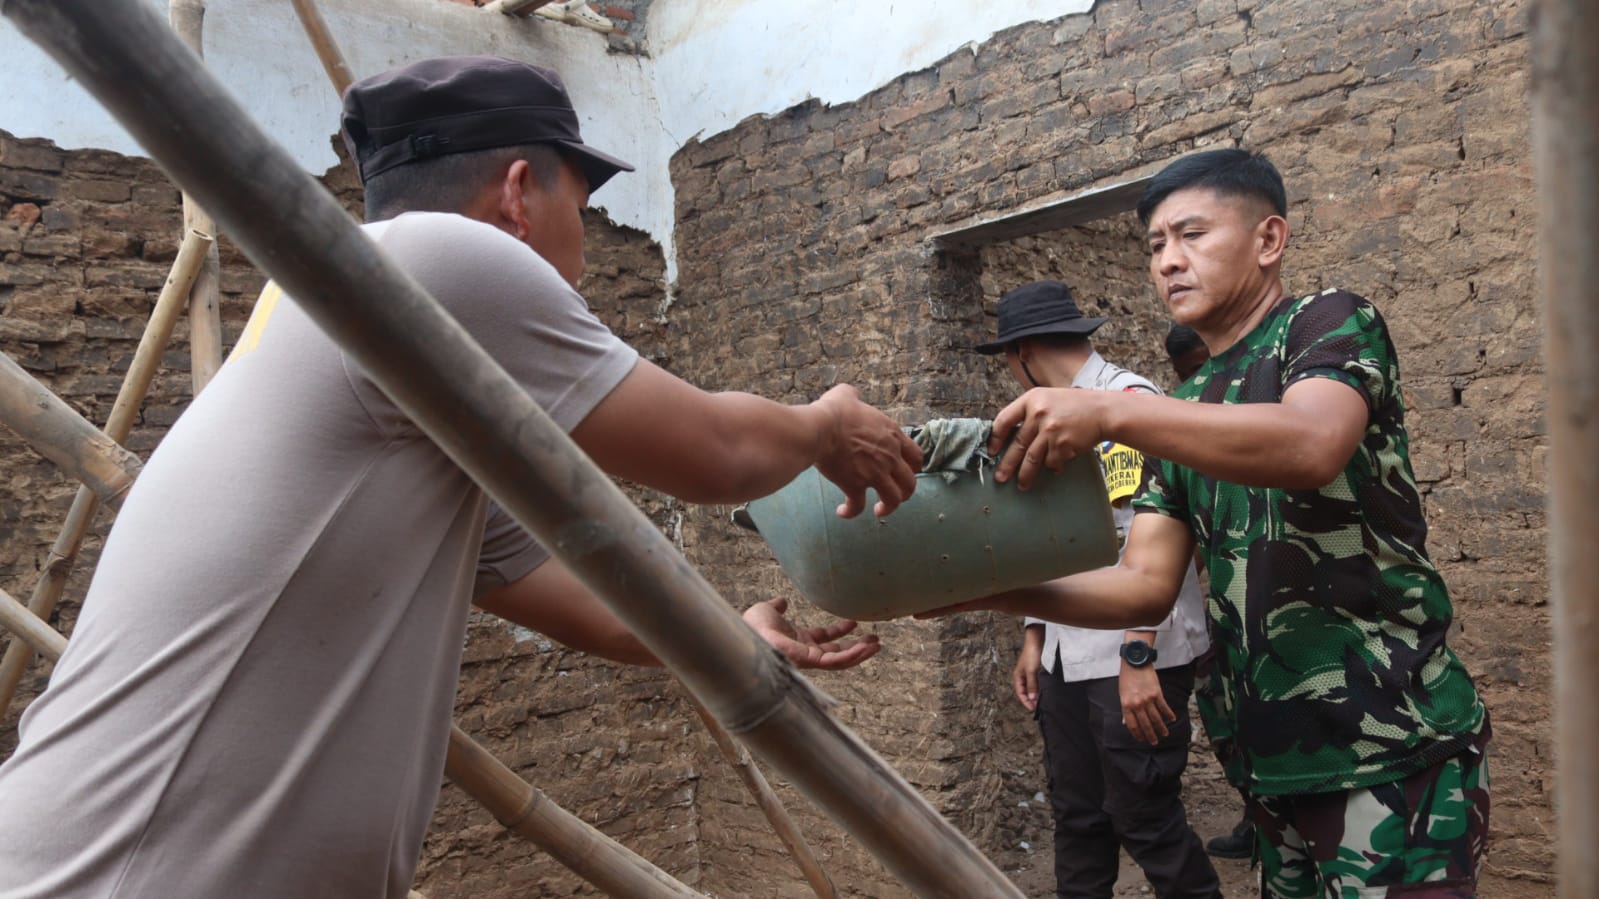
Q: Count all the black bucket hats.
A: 1